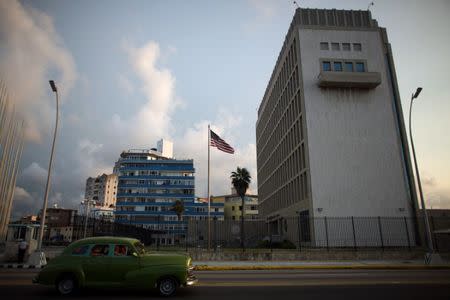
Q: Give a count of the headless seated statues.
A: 0